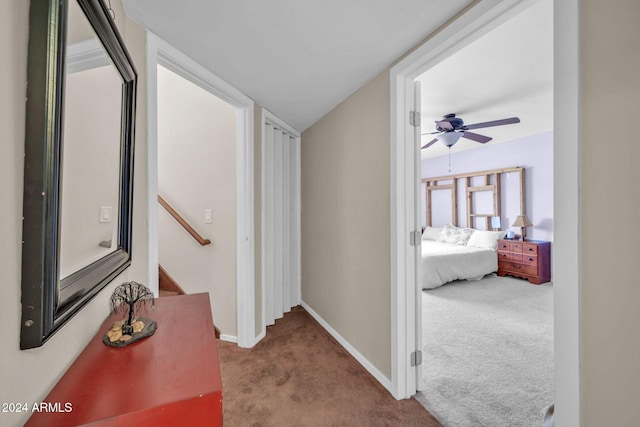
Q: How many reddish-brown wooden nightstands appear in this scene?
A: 1